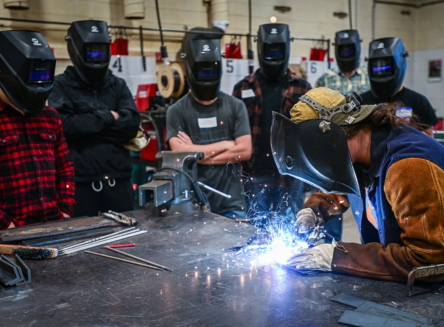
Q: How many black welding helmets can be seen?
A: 7